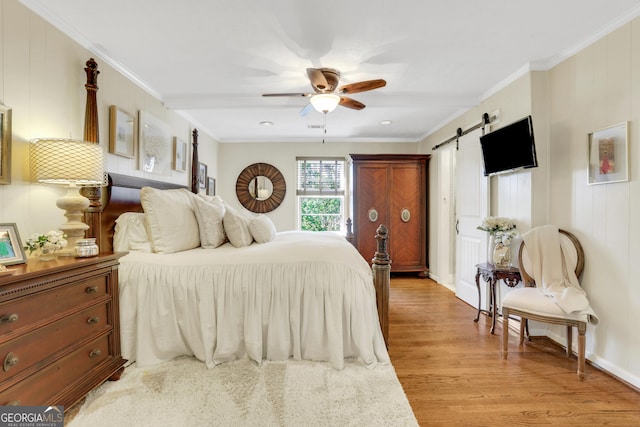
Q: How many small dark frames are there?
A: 2